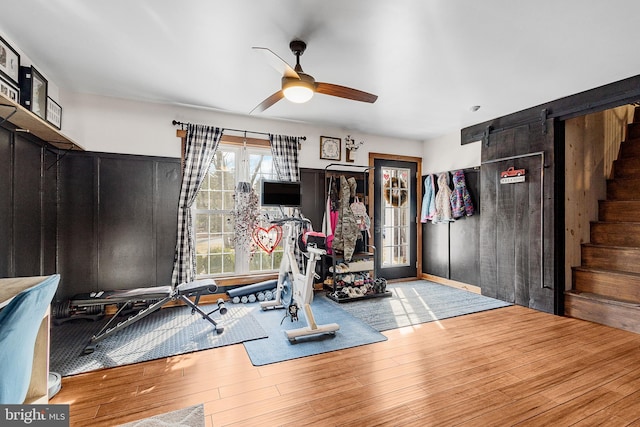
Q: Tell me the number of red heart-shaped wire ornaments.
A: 1